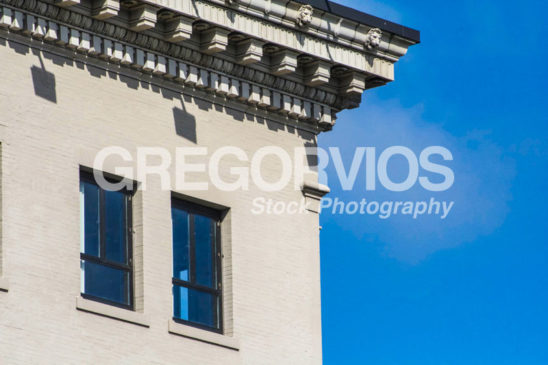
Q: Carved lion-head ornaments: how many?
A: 2